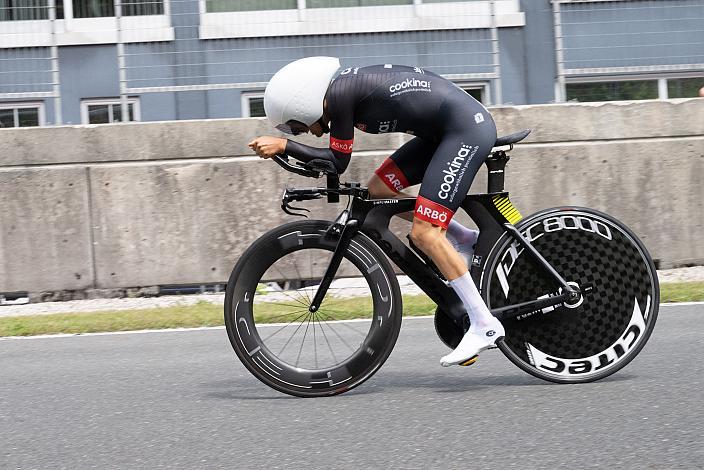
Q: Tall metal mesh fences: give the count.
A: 3